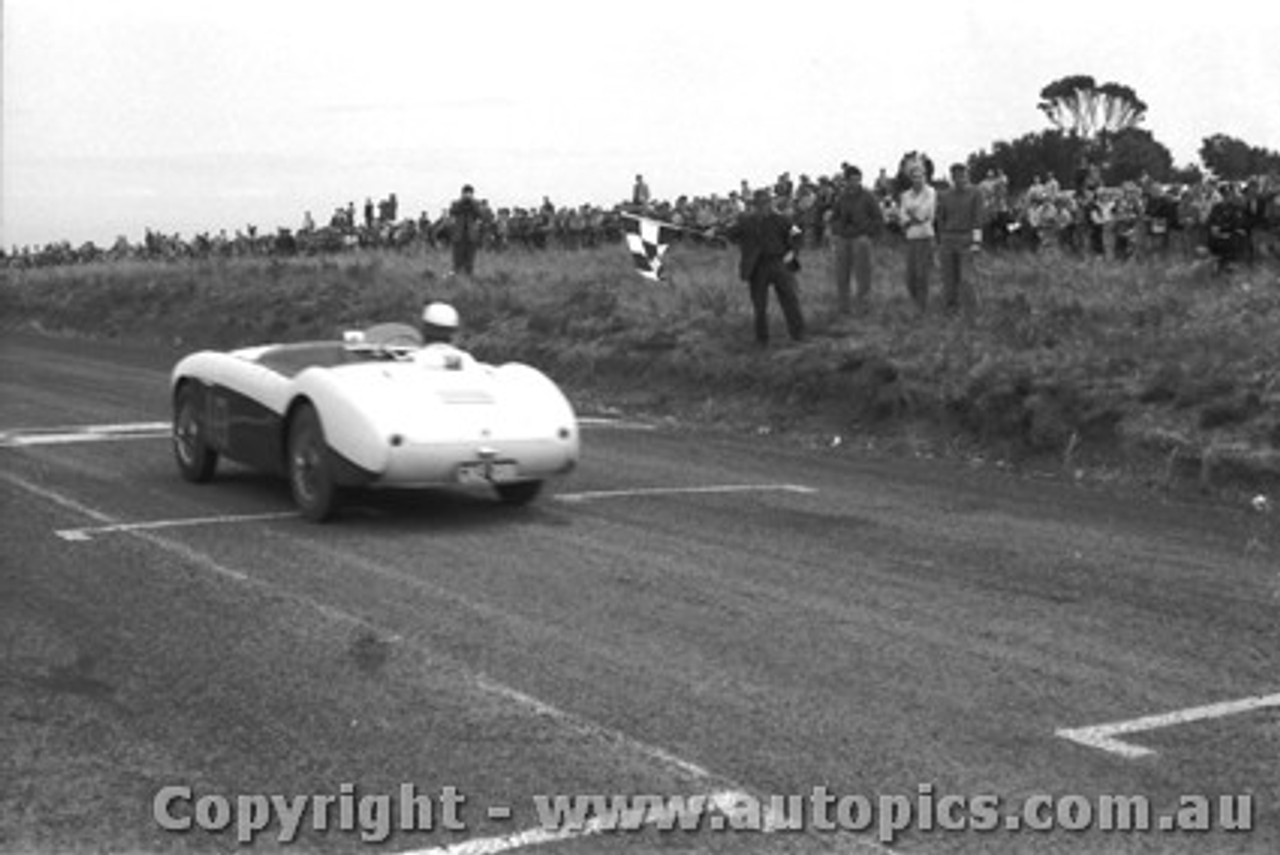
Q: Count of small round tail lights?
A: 2